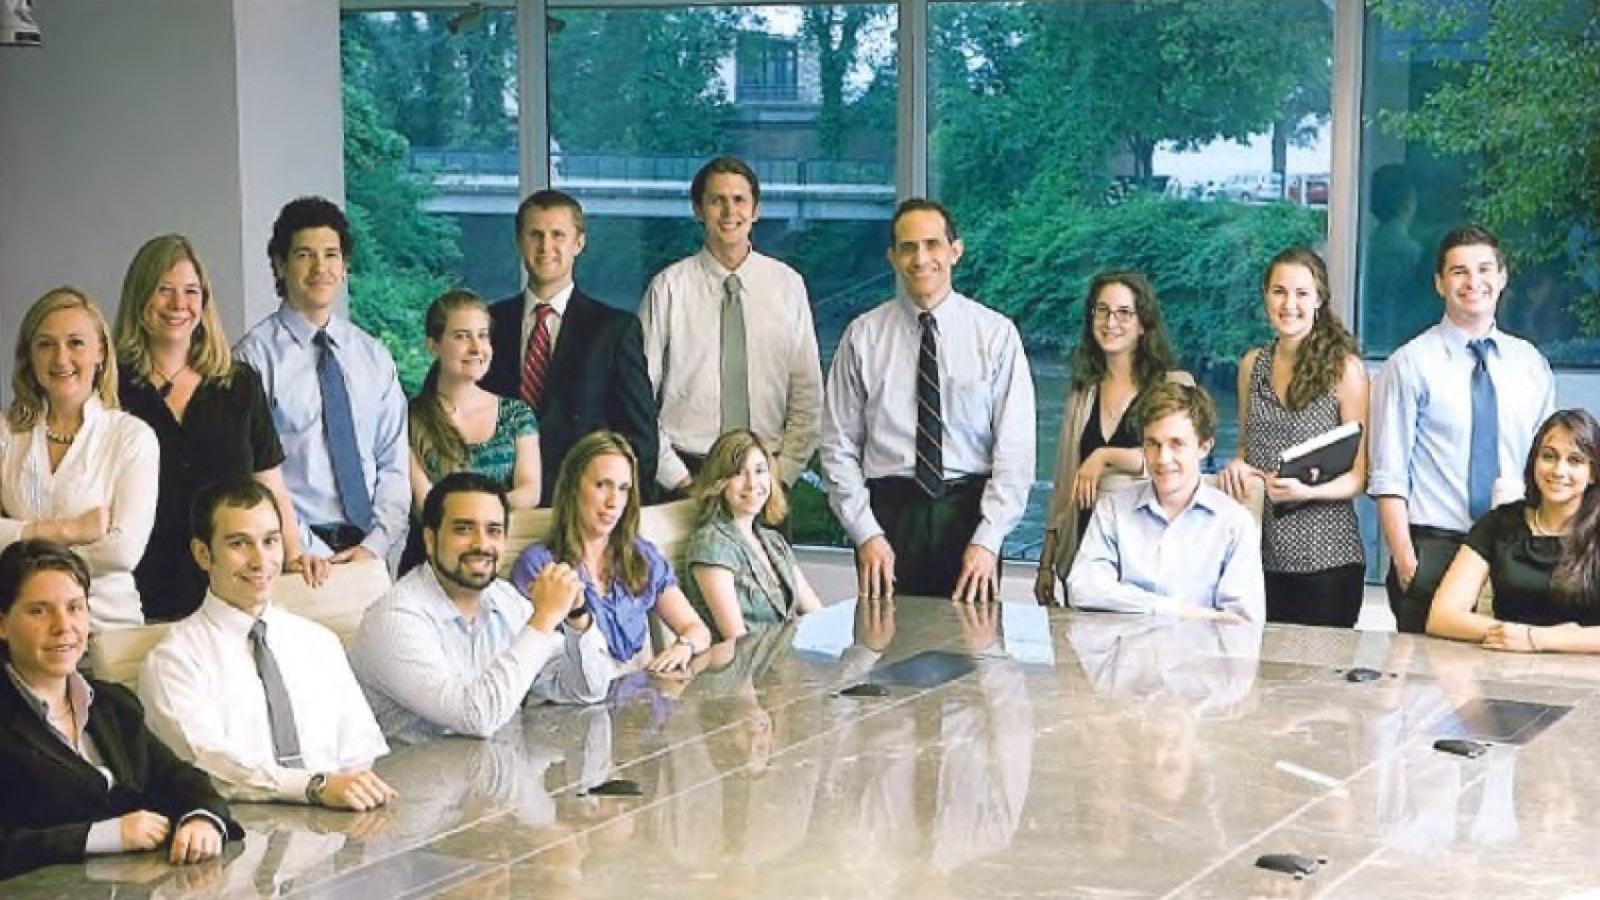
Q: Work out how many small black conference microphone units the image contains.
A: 5